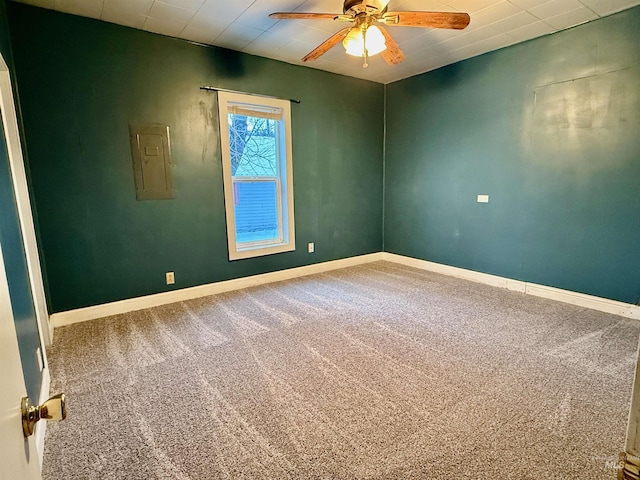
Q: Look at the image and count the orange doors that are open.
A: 0